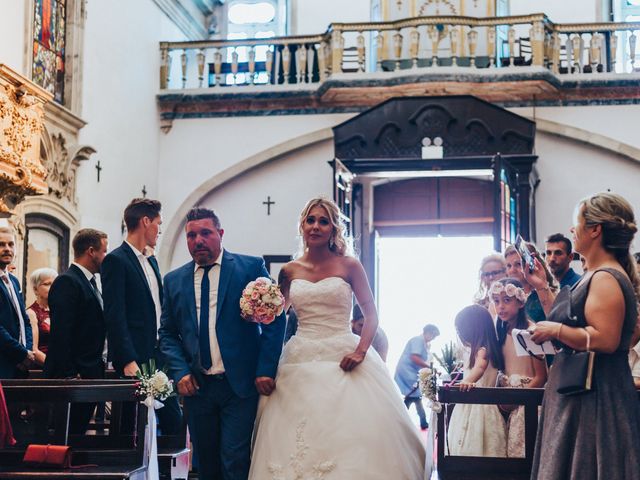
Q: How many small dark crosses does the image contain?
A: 3